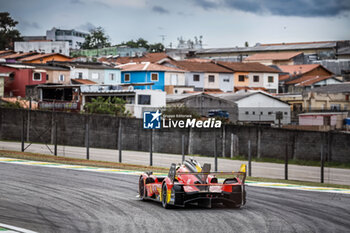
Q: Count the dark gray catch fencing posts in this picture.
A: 10